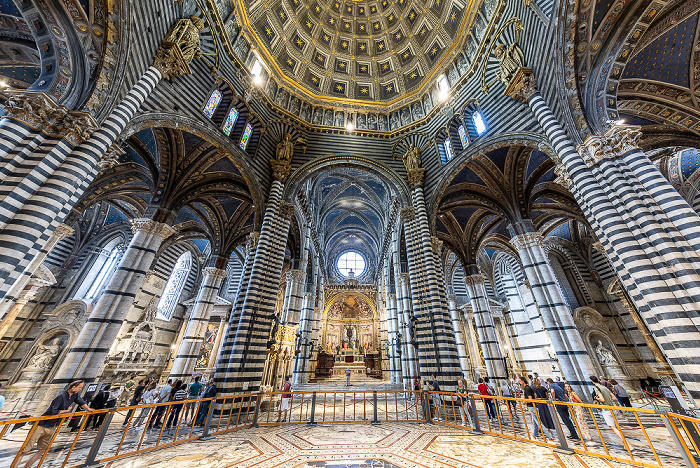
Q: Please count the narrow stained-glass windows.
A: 6